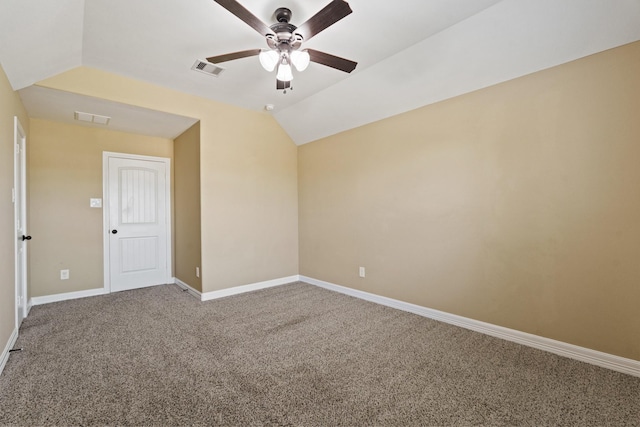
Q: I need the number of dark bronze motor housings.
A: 1